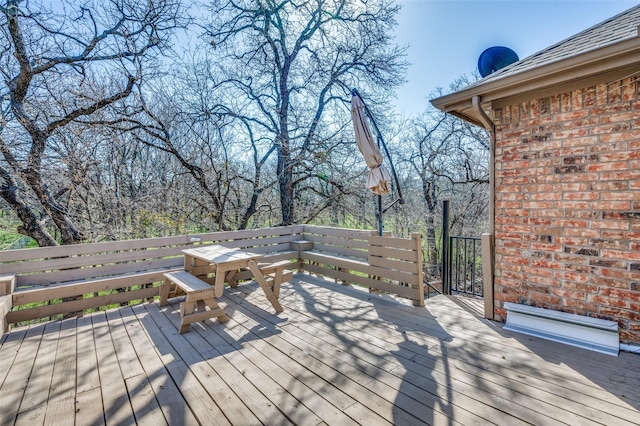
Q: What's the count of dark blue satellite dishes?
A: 1